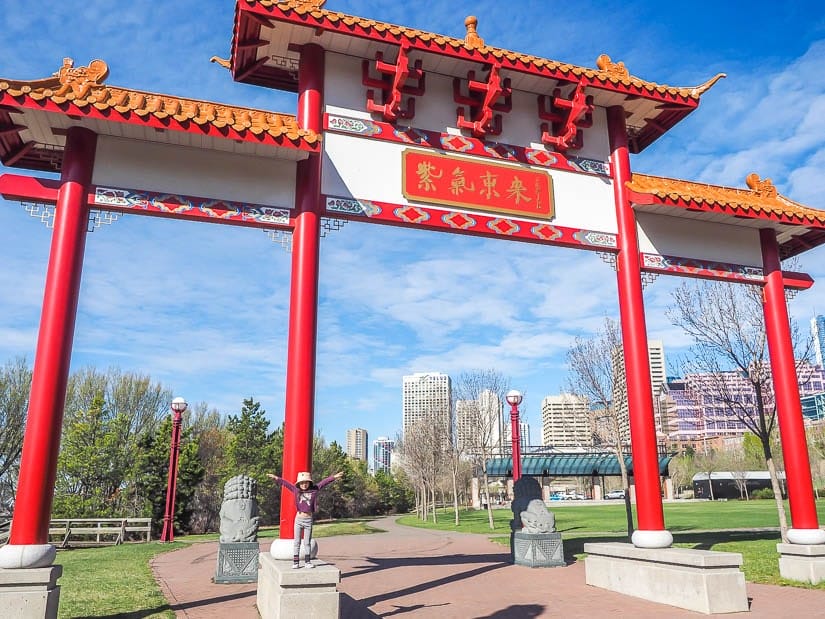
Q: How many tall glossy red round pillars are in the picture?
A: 4